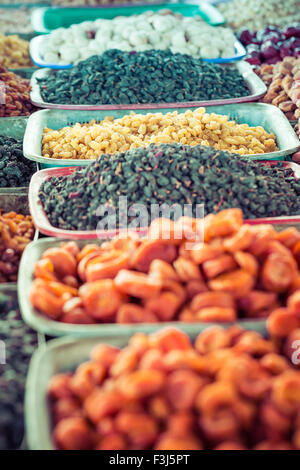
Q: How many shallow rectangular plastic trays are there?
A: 7